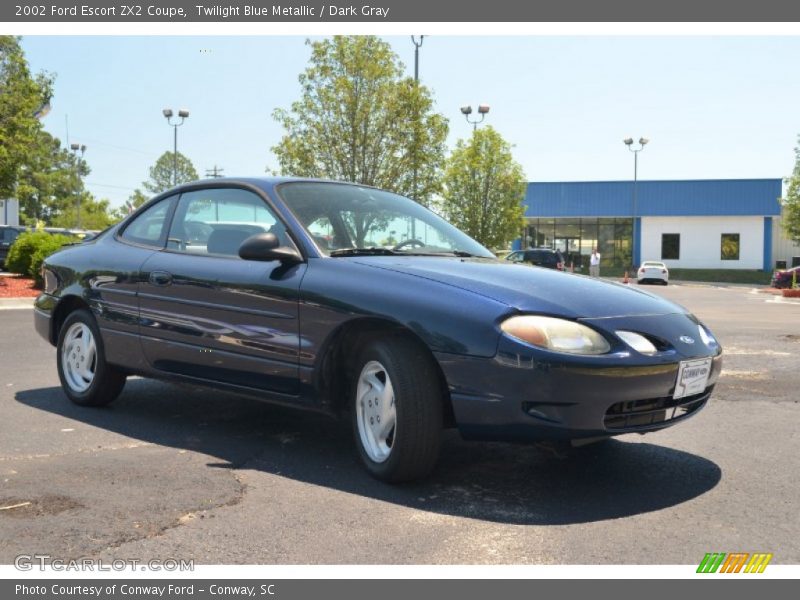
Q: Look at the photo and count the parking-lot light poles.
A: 5